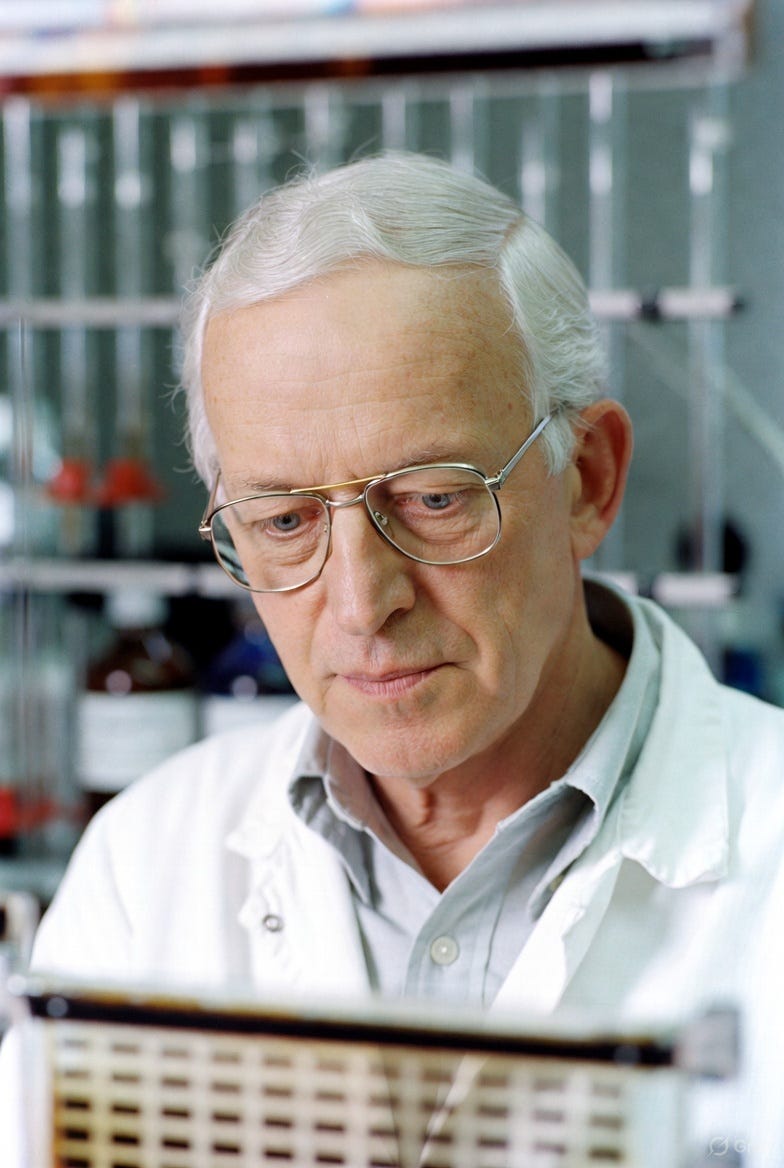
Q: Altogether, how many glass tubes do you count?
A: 11